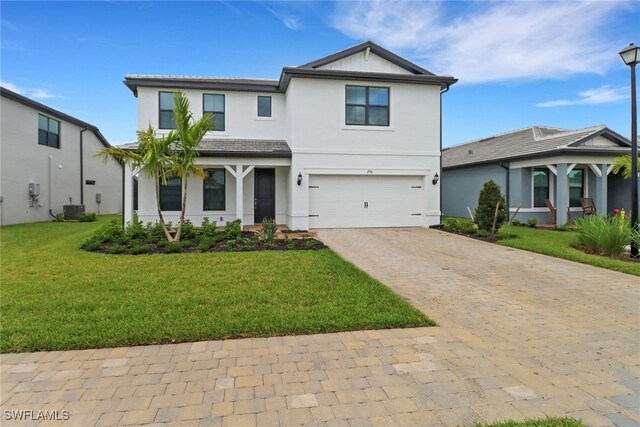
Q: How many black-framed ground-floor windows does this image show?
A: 4